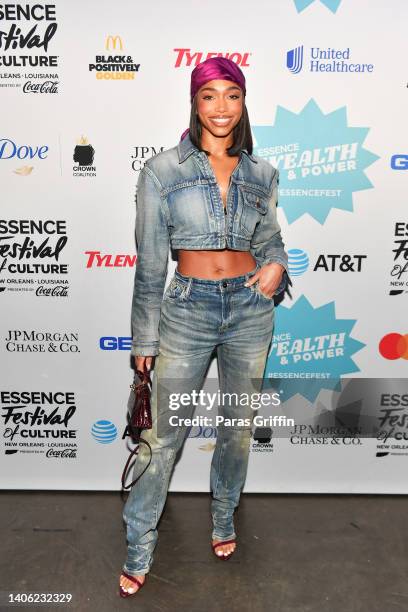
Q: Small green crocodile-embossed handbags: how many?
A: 0